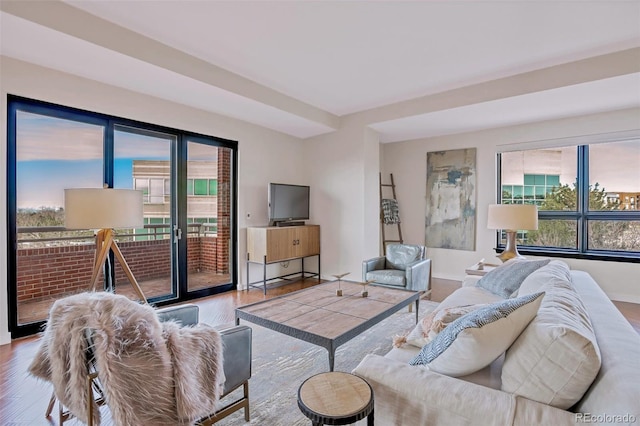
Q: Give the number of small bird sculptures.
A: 2